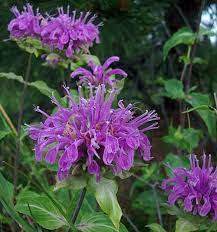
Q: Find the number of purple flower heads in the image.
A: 5